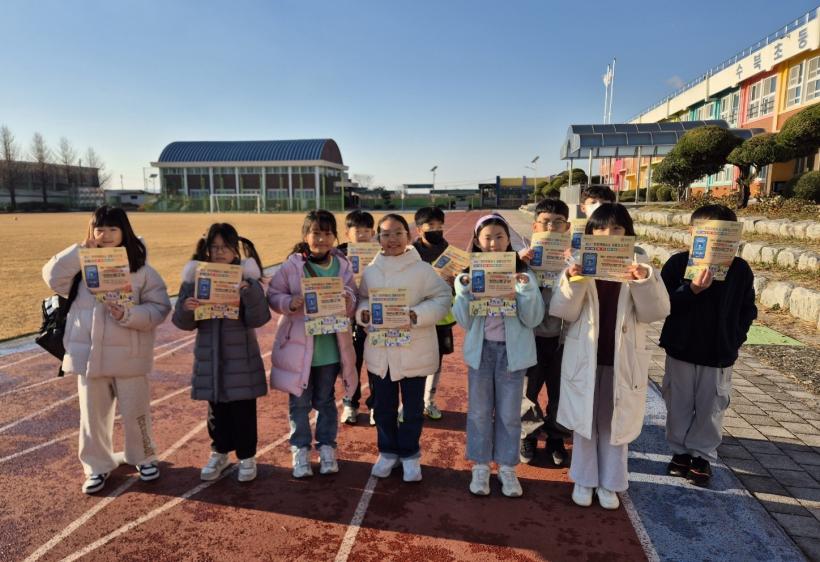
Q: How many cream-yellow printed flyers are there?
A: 11